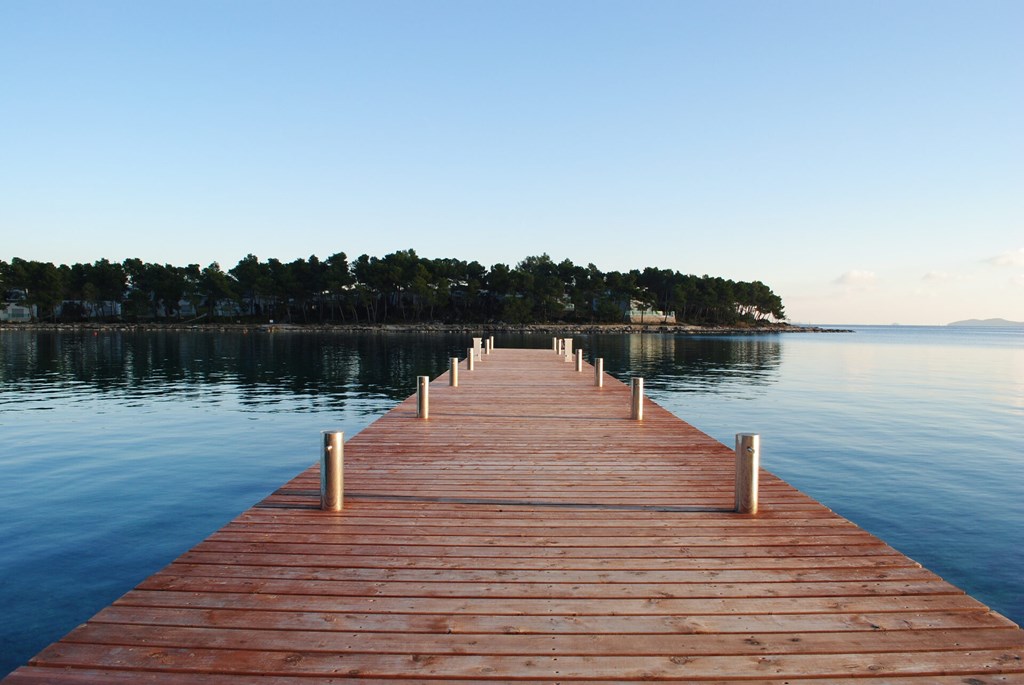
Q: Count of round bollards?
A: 12